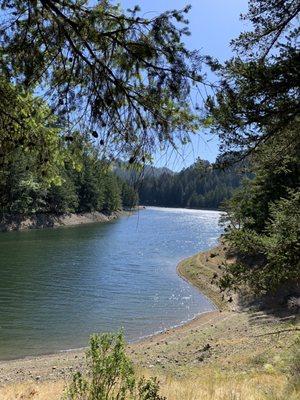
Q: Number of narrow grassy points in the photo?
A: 1